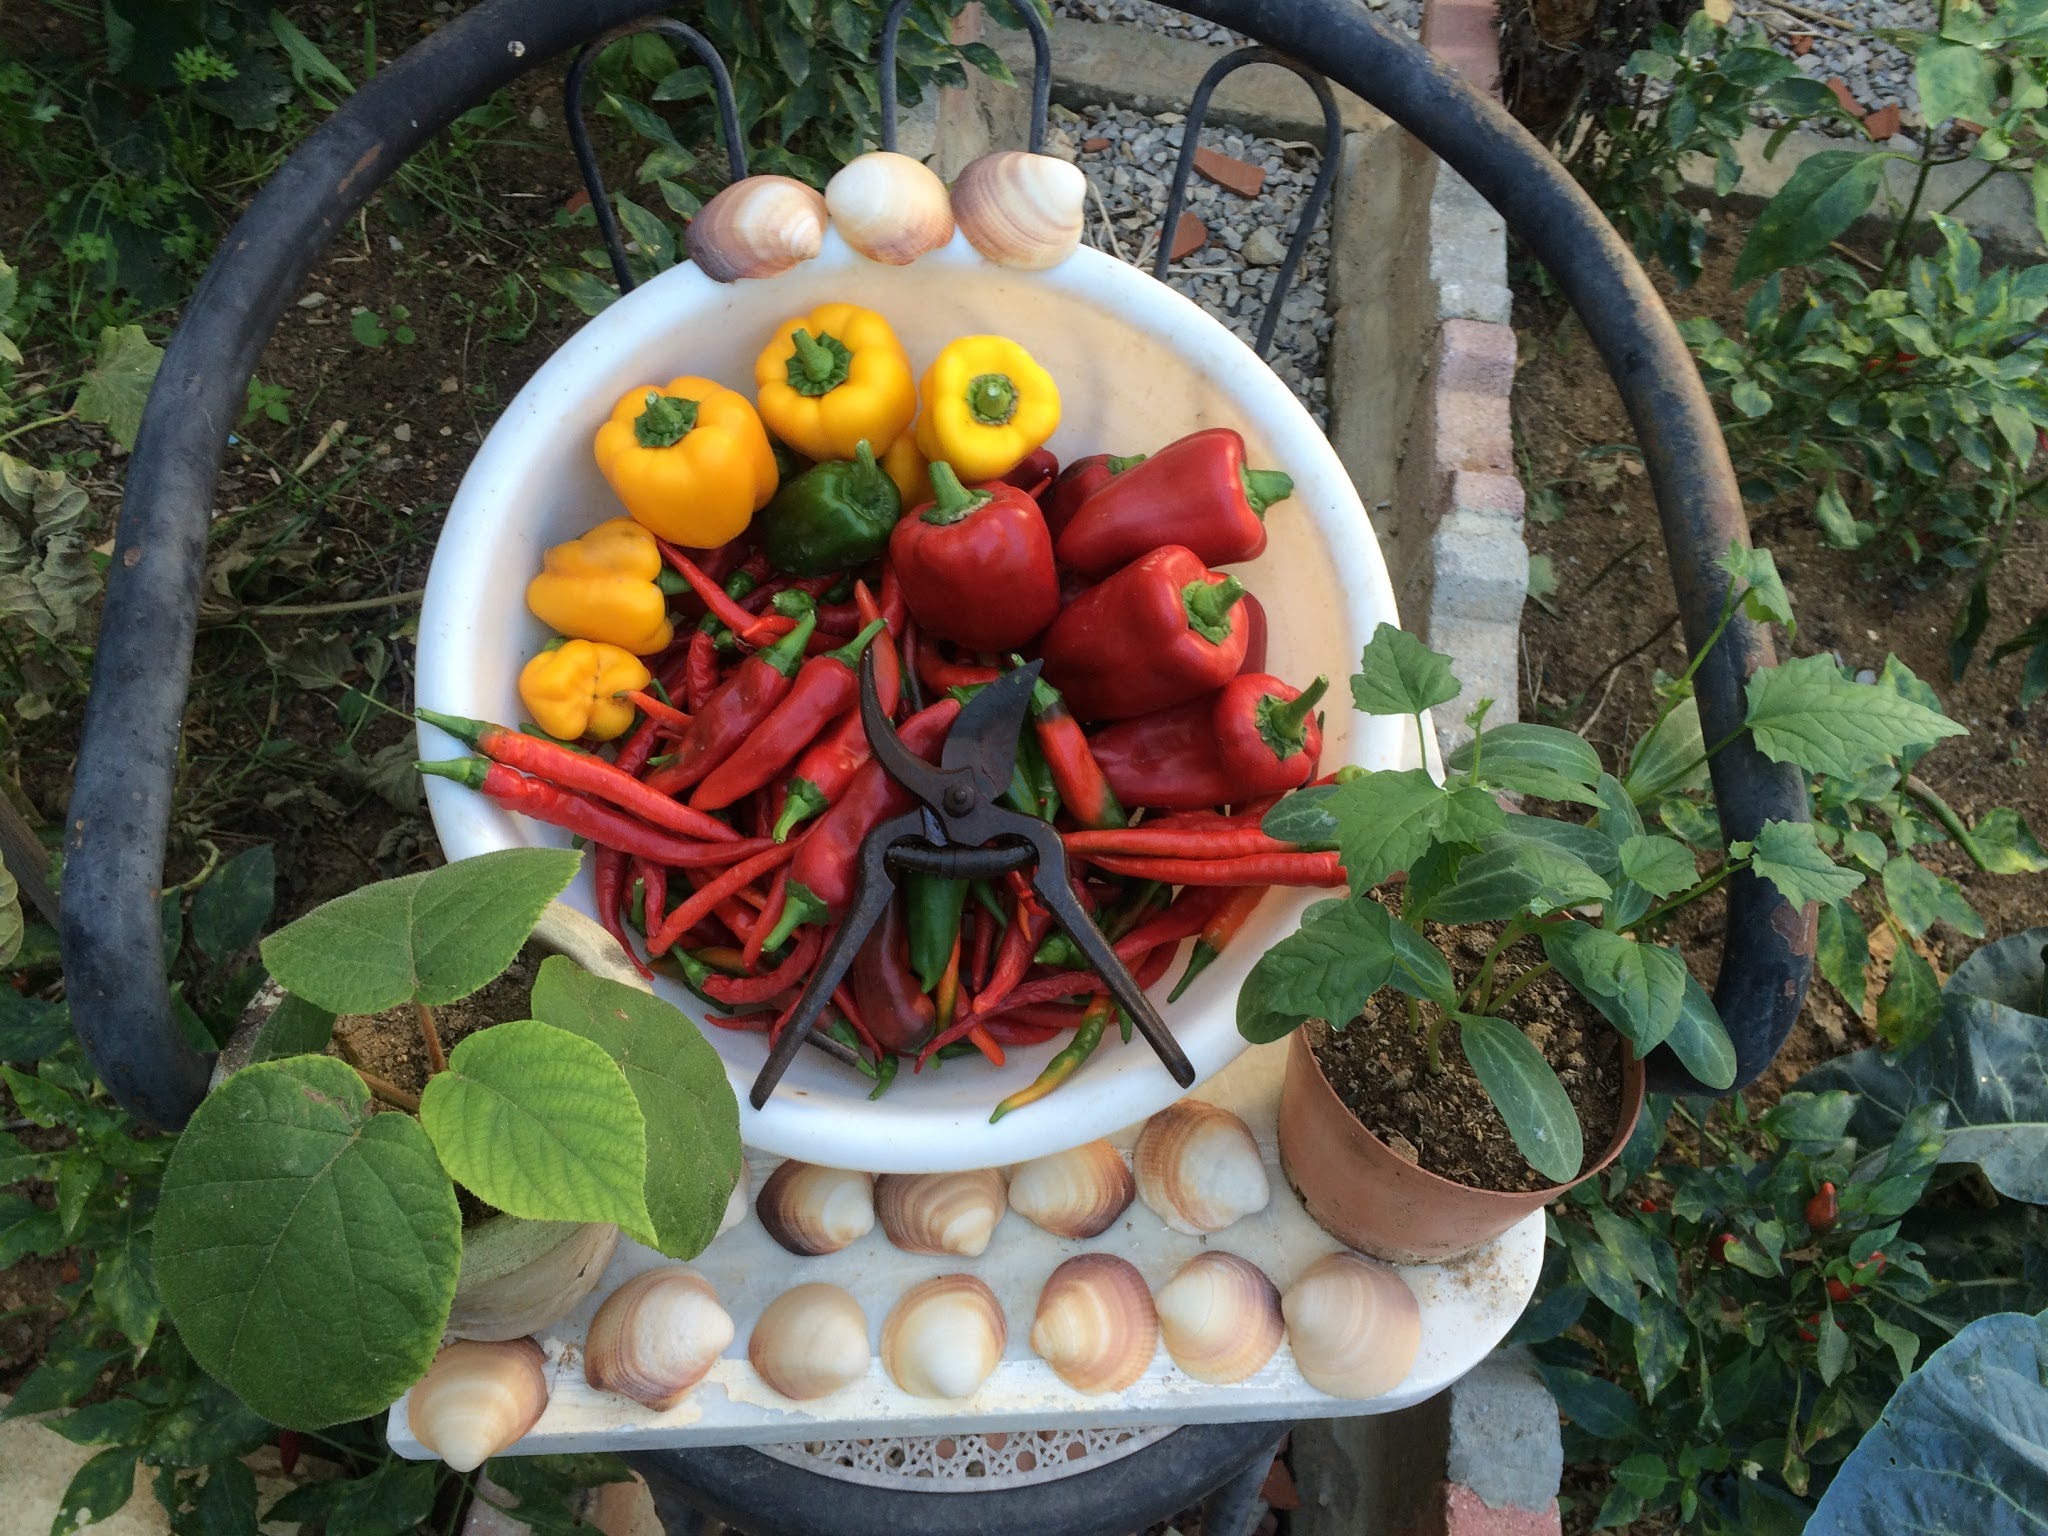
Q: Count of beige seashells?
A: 15